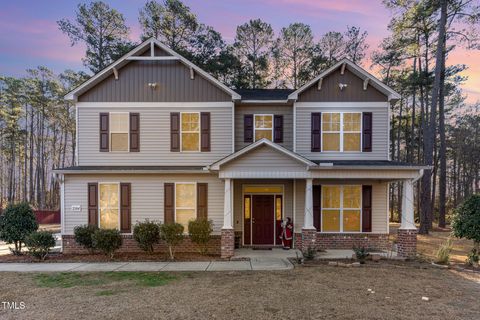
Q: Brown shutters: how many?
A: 14